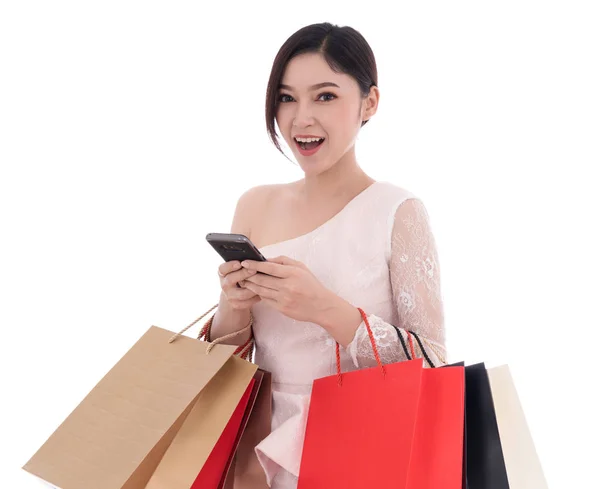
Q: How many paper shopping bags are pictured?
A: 6